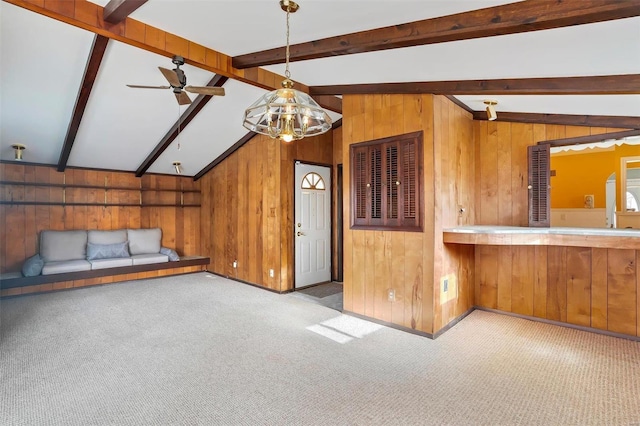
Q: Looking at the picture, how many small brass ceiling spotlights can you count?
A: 3